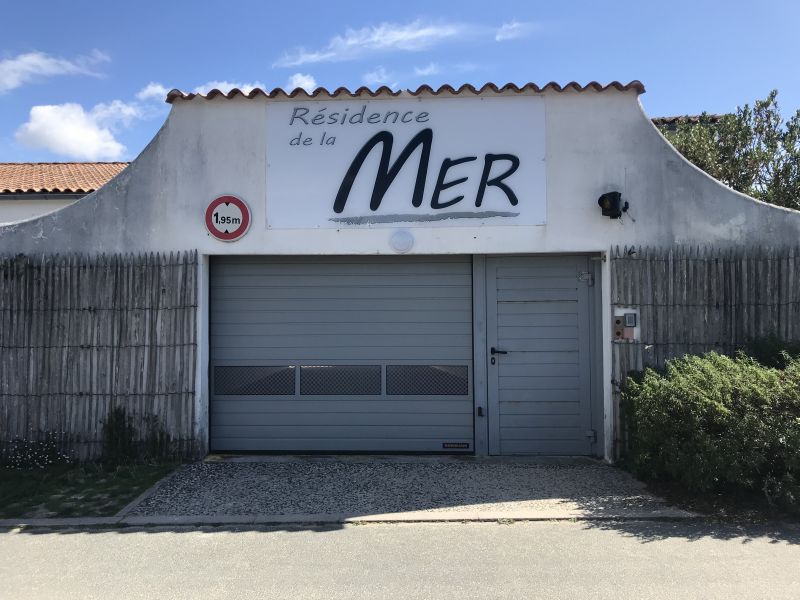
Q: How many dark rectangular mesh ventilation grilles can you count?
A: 3